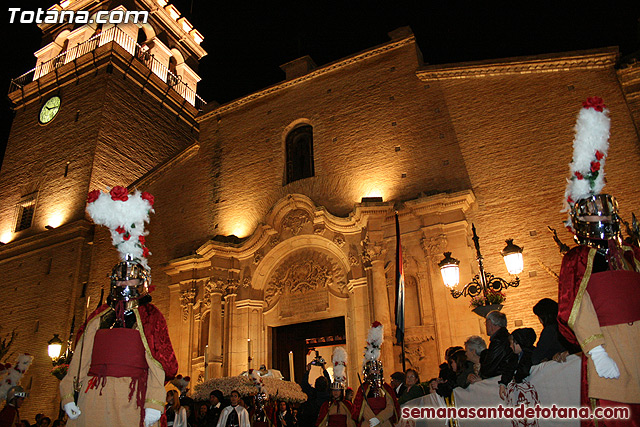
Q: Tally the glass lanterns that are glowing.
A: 3